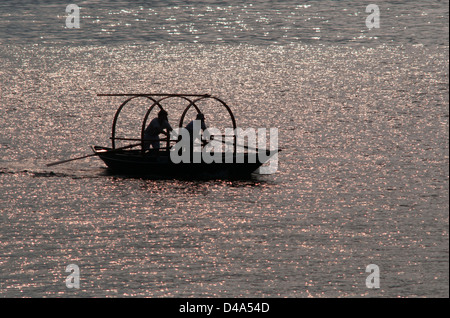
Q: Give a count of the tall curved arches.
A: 3